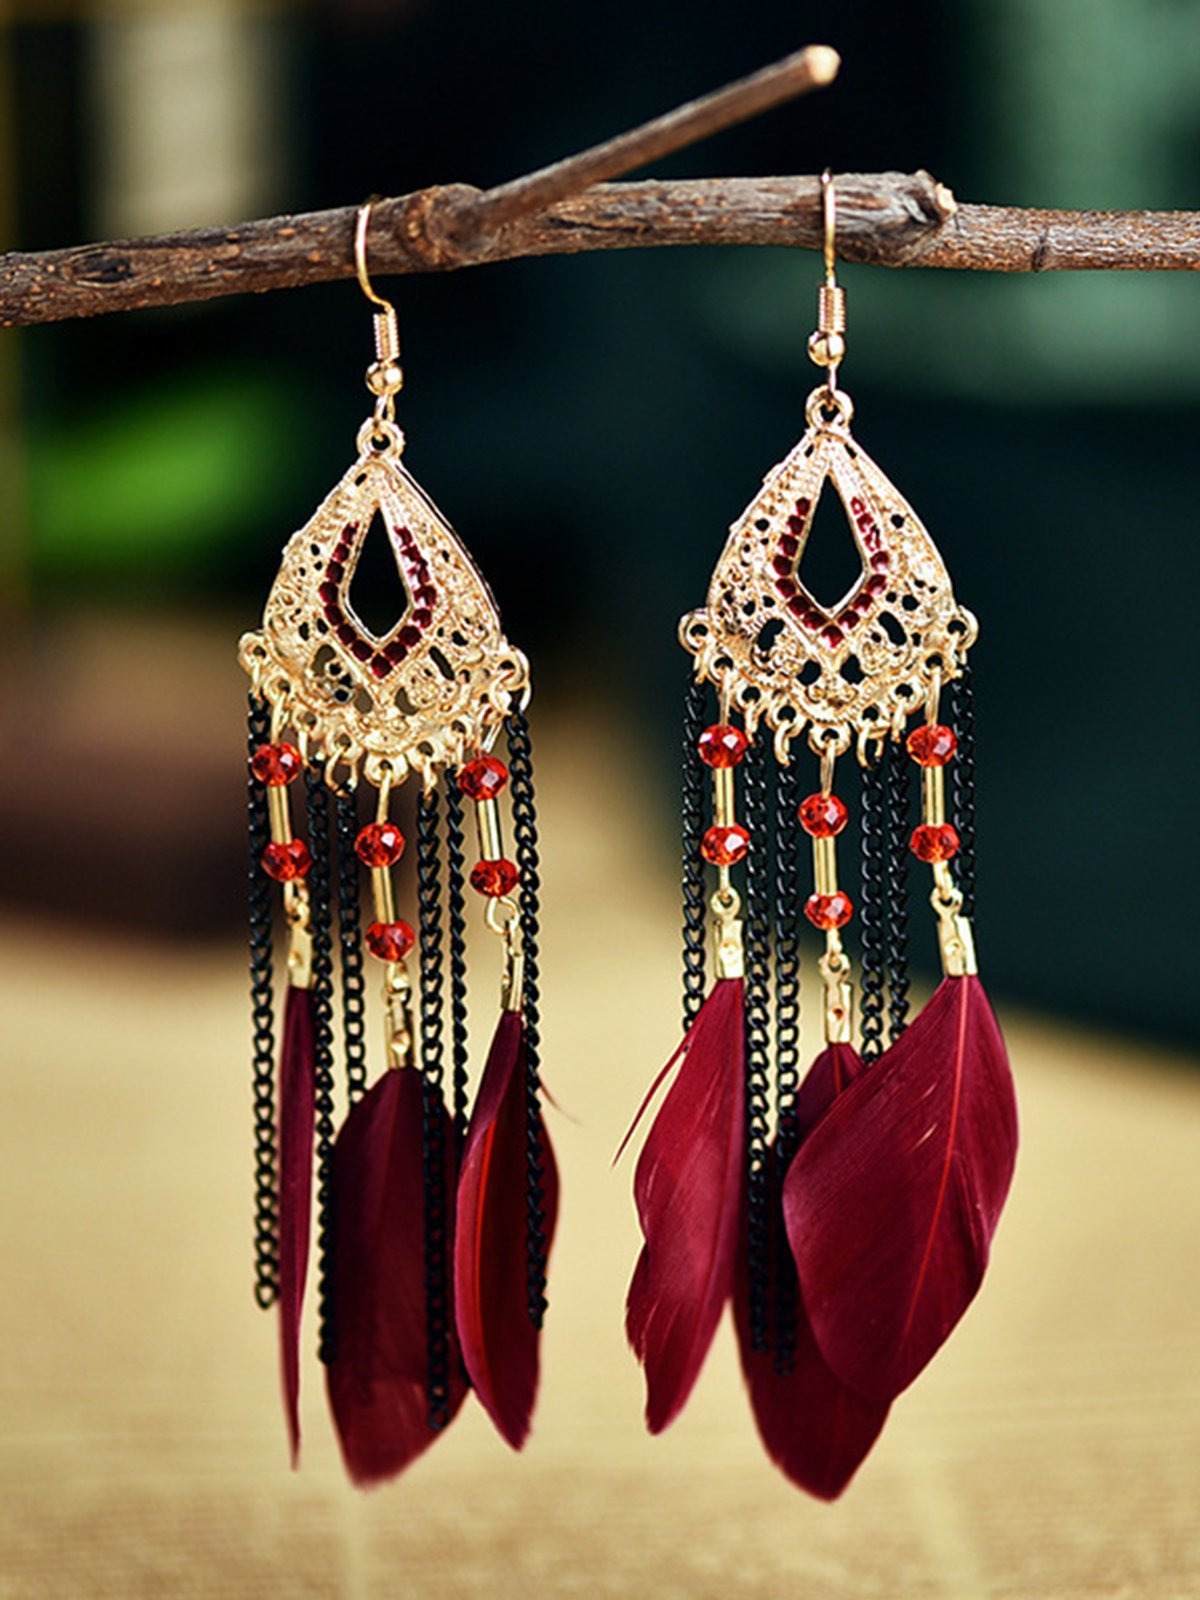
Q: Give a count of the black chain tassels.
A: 12